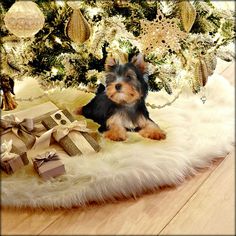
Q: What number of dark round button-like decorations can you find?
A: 2